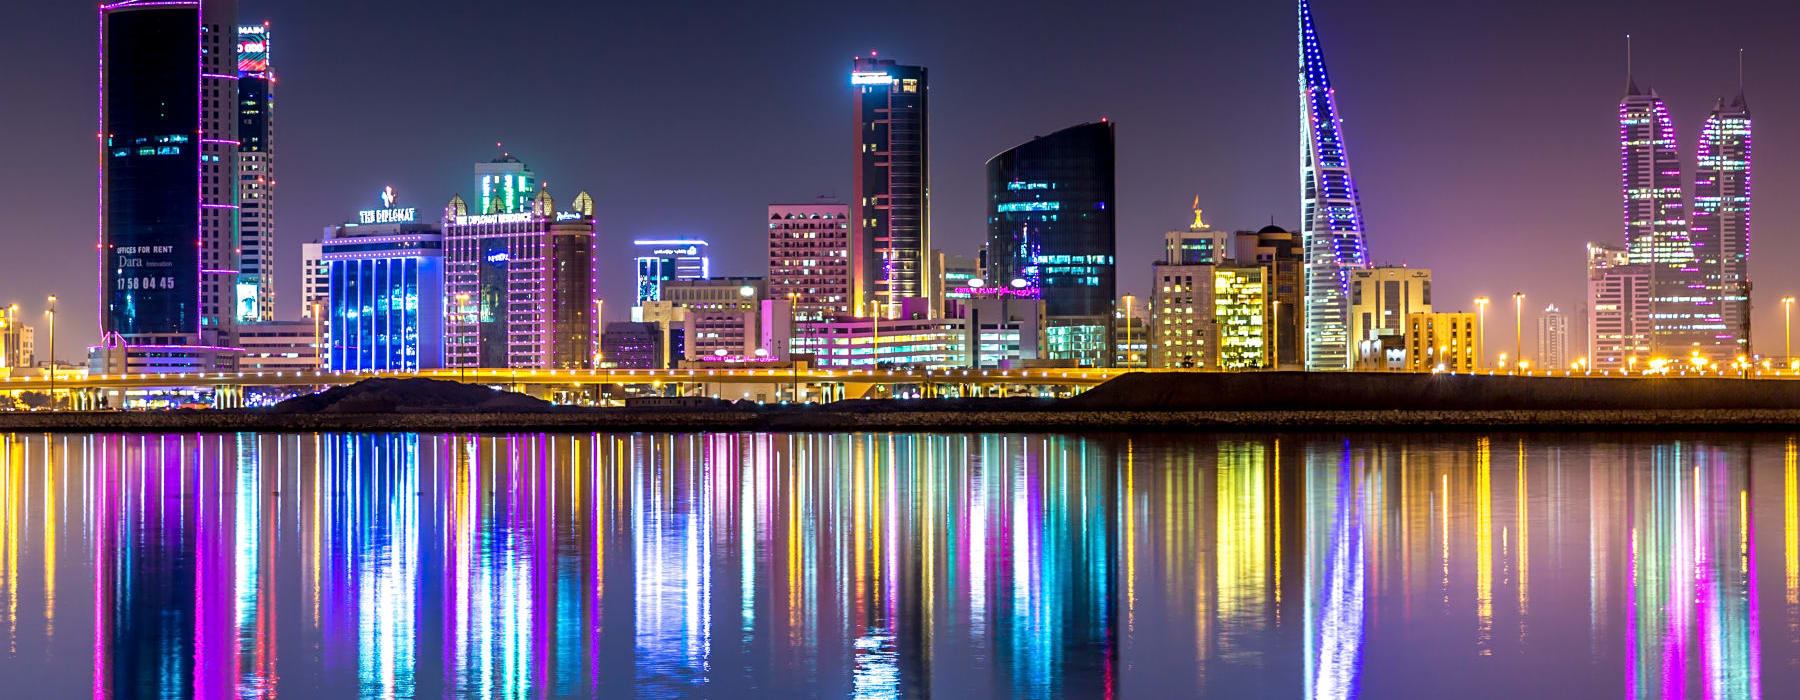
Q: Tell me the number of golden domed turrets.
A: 4